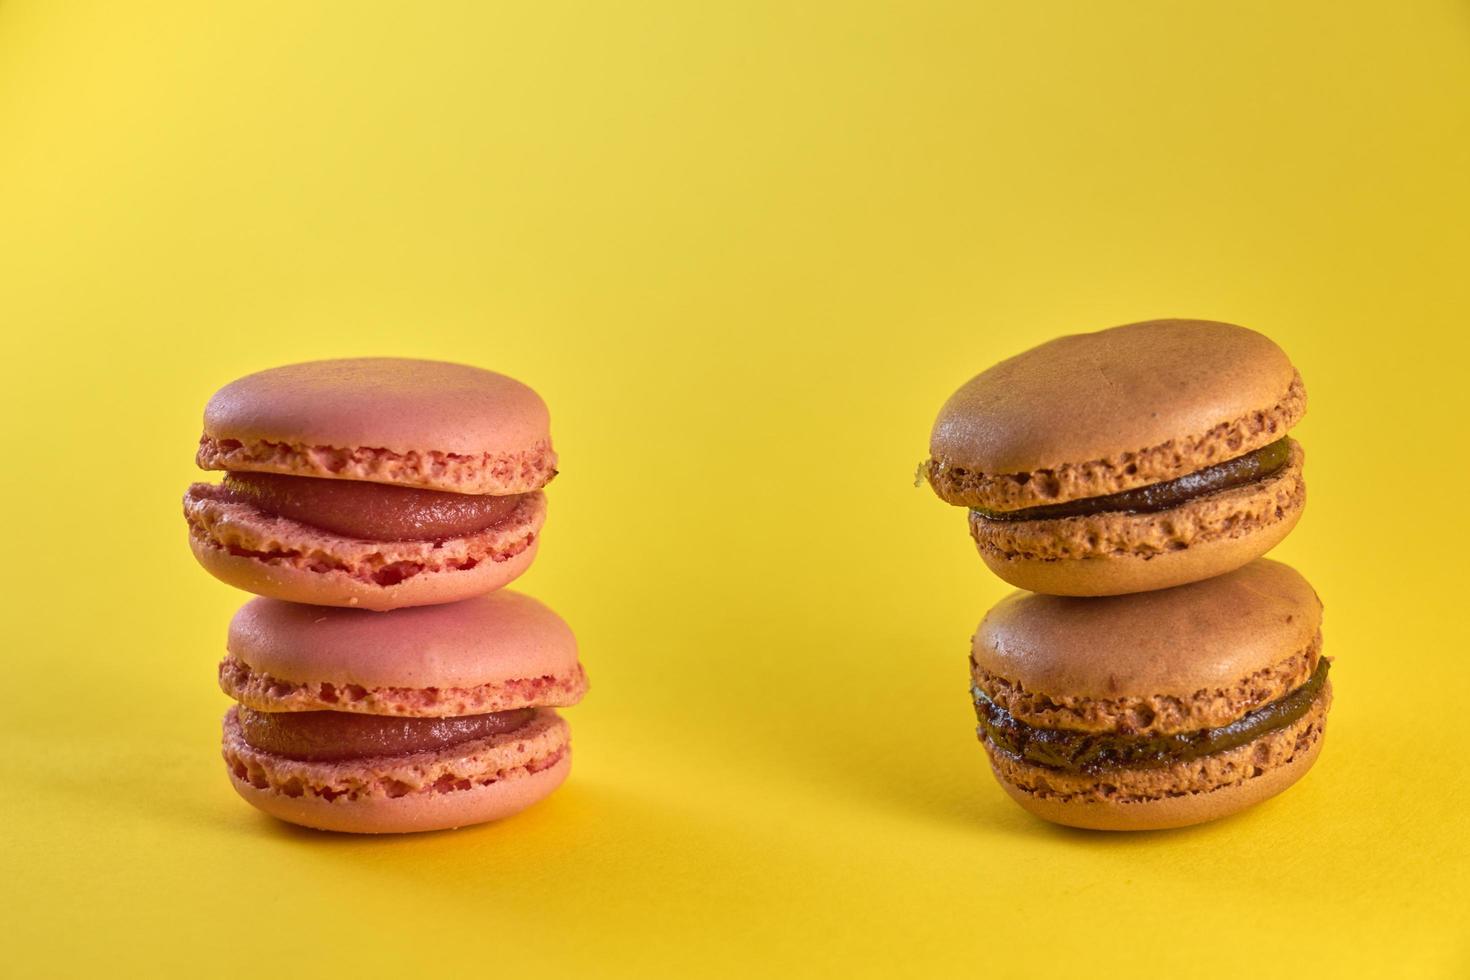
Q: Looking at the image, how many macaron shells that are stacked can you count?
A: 8